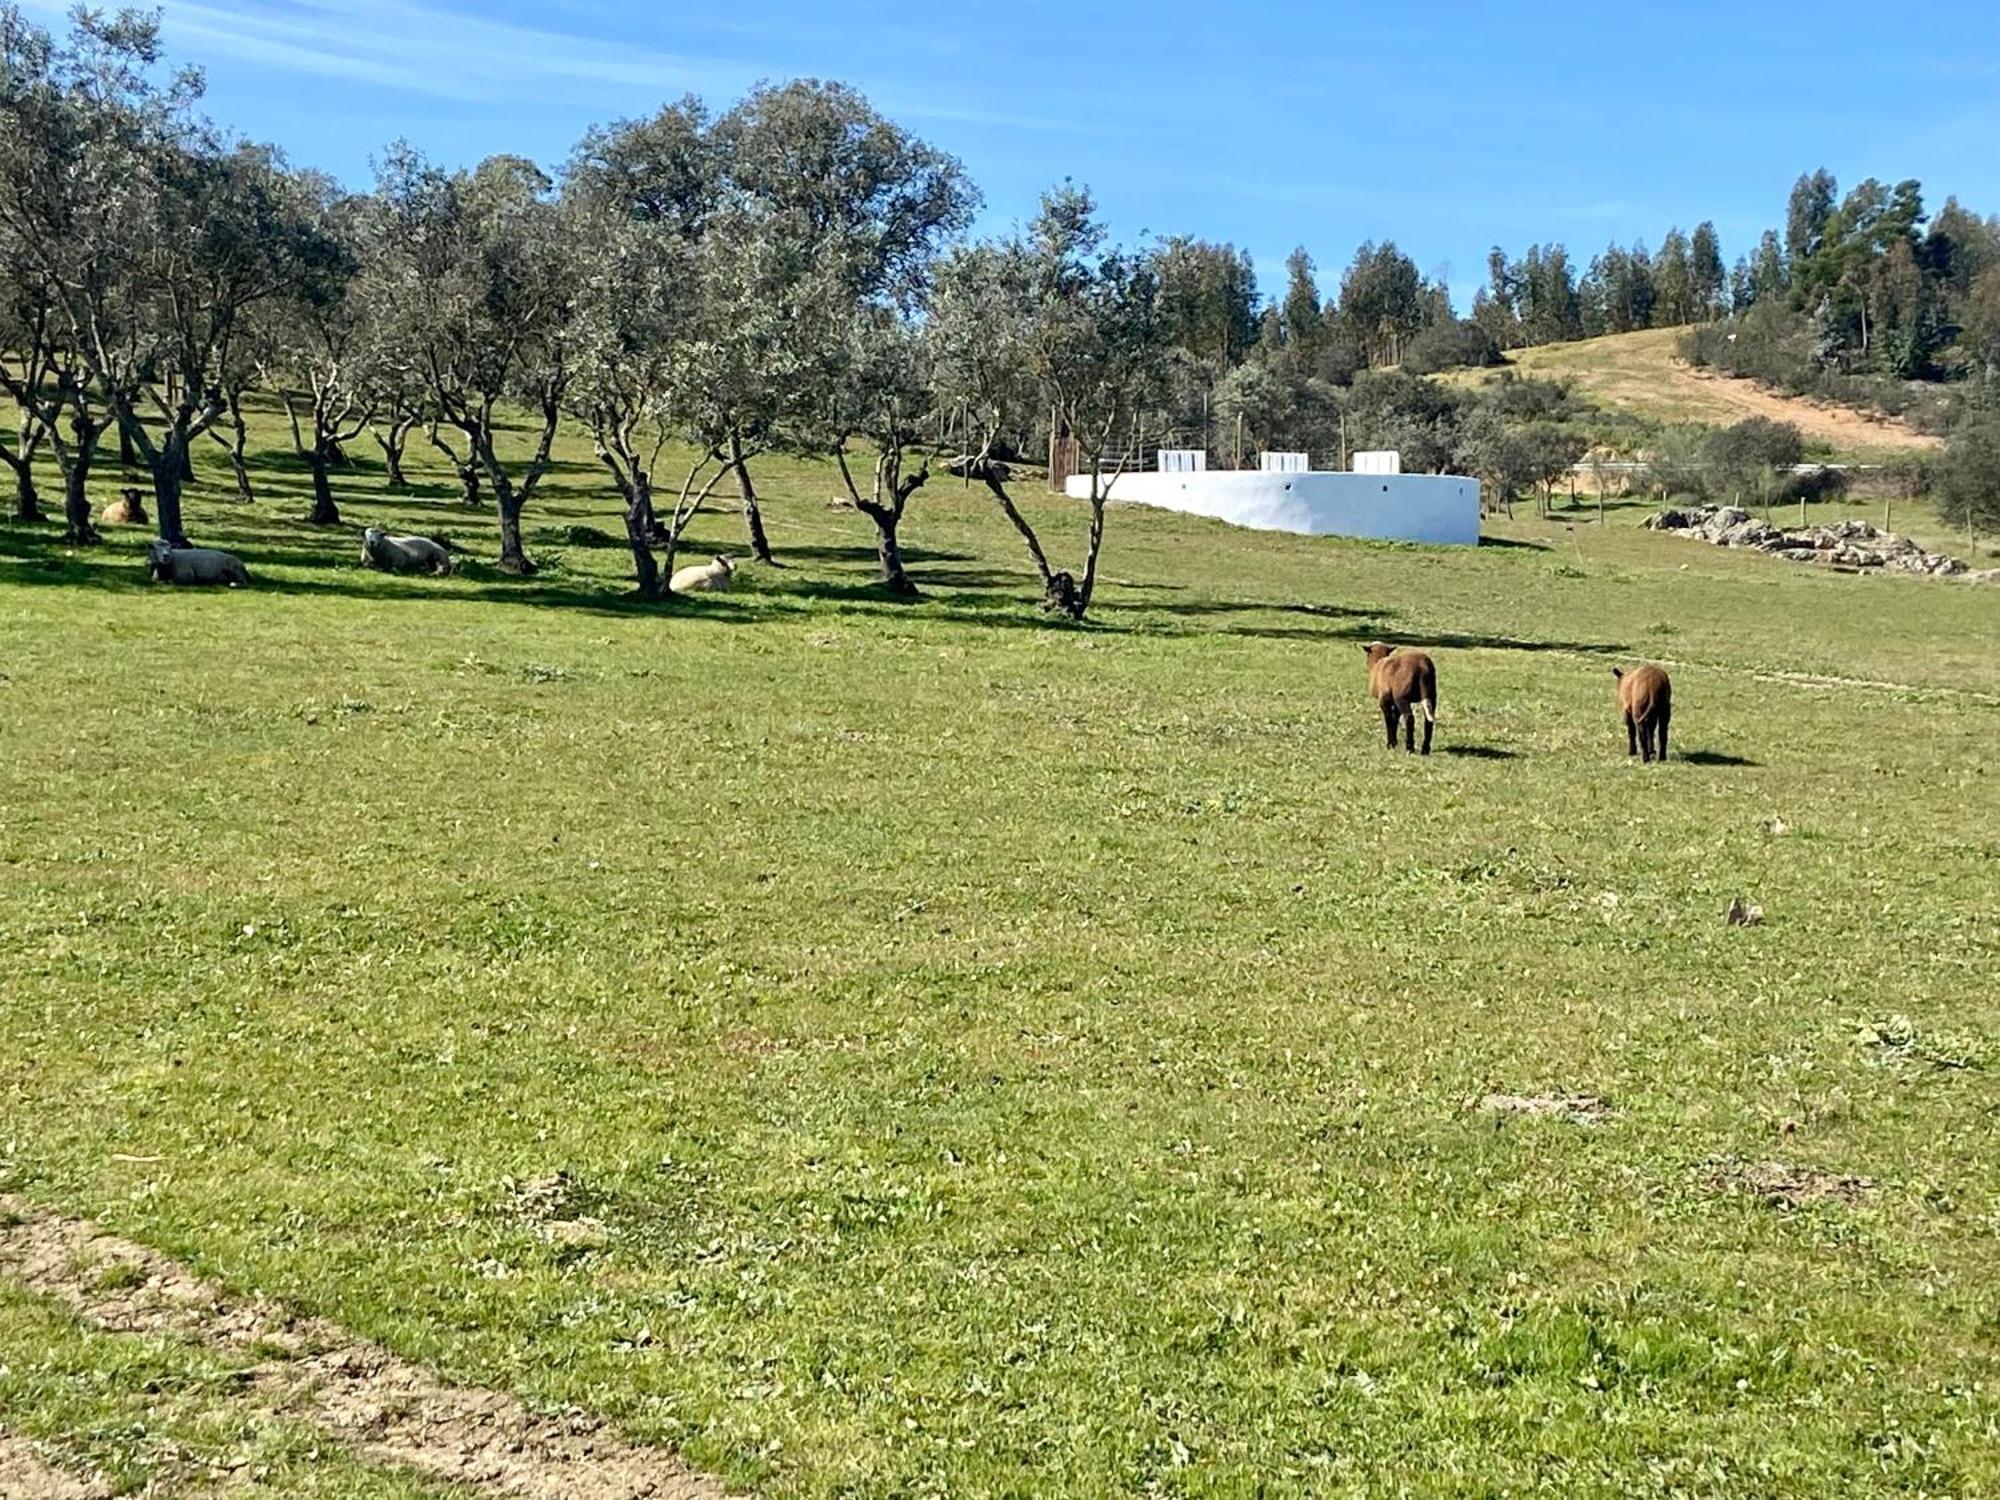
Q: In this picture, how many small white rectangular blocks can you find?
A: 3